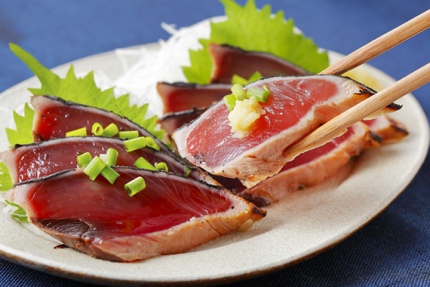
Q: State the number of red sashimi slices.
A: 7